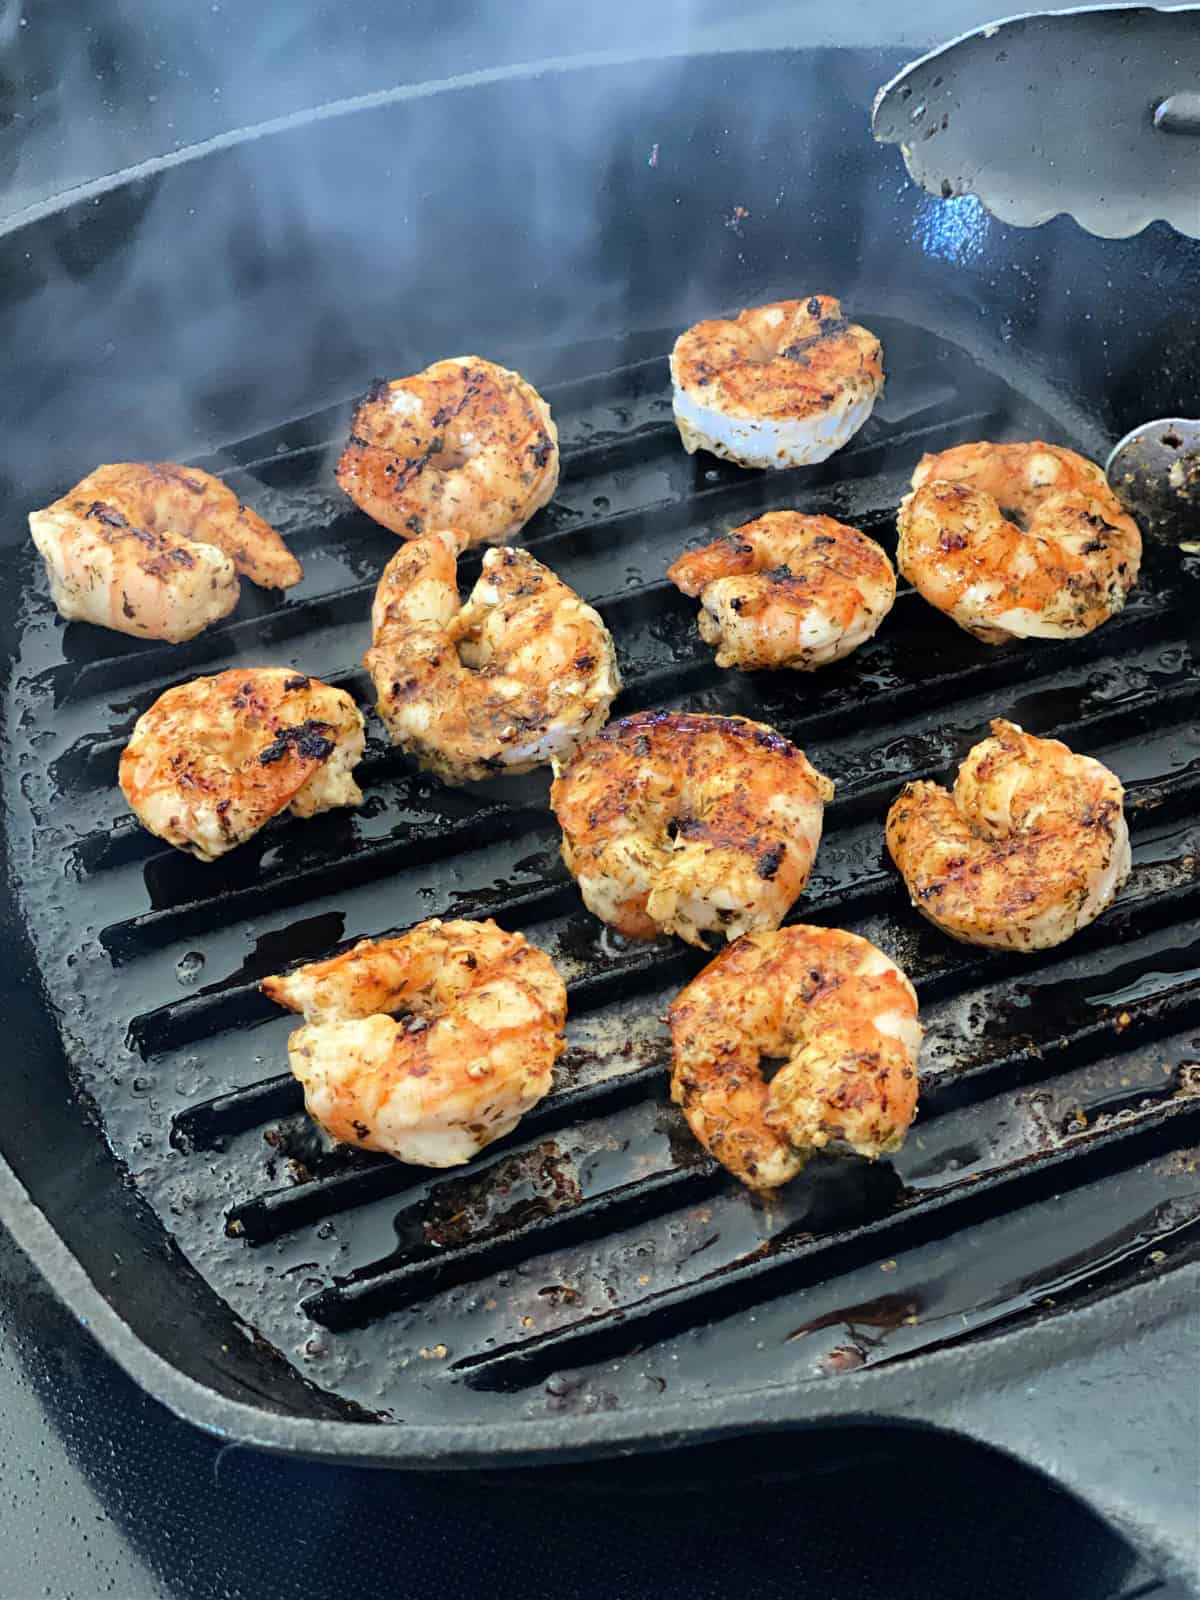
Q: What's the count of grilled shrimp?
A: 11